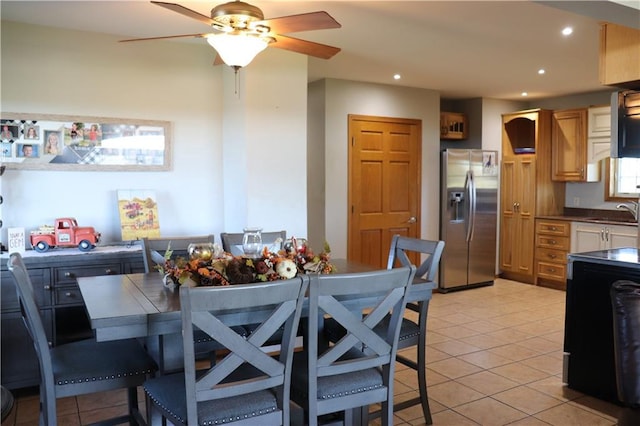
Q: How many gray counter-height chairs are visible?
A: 6